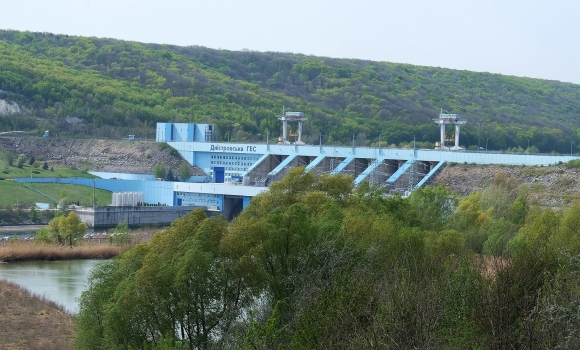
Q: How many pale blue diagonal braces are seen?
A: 7